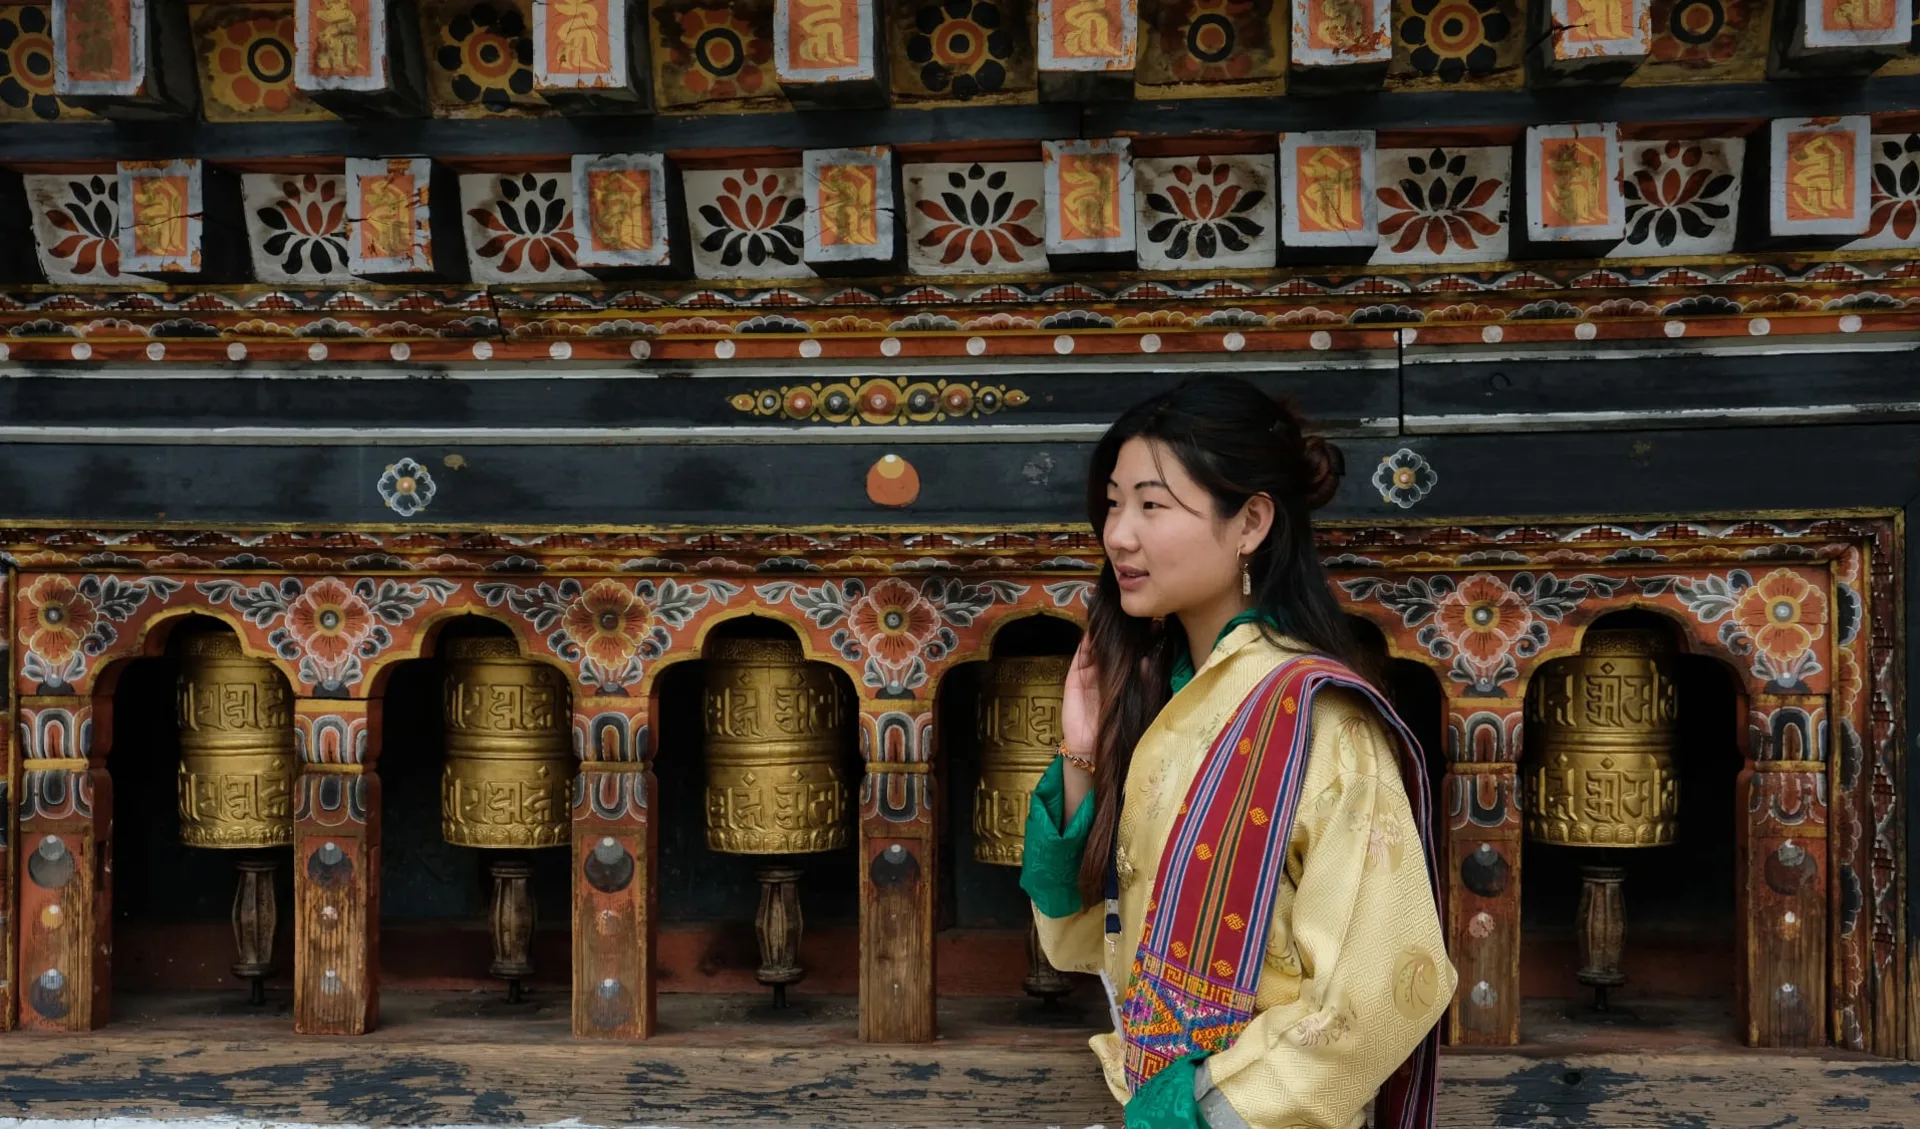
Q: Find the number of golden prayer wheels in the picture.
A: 5